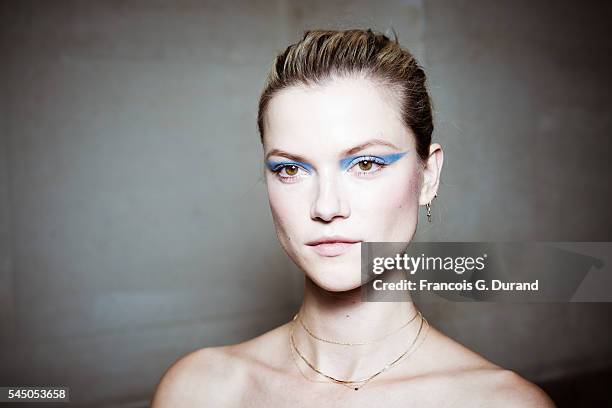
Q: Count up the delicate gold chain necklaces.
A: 3